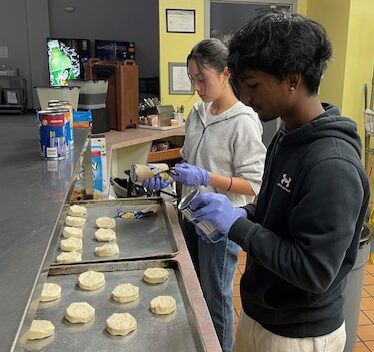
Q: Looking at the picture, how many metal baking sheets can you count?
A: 2